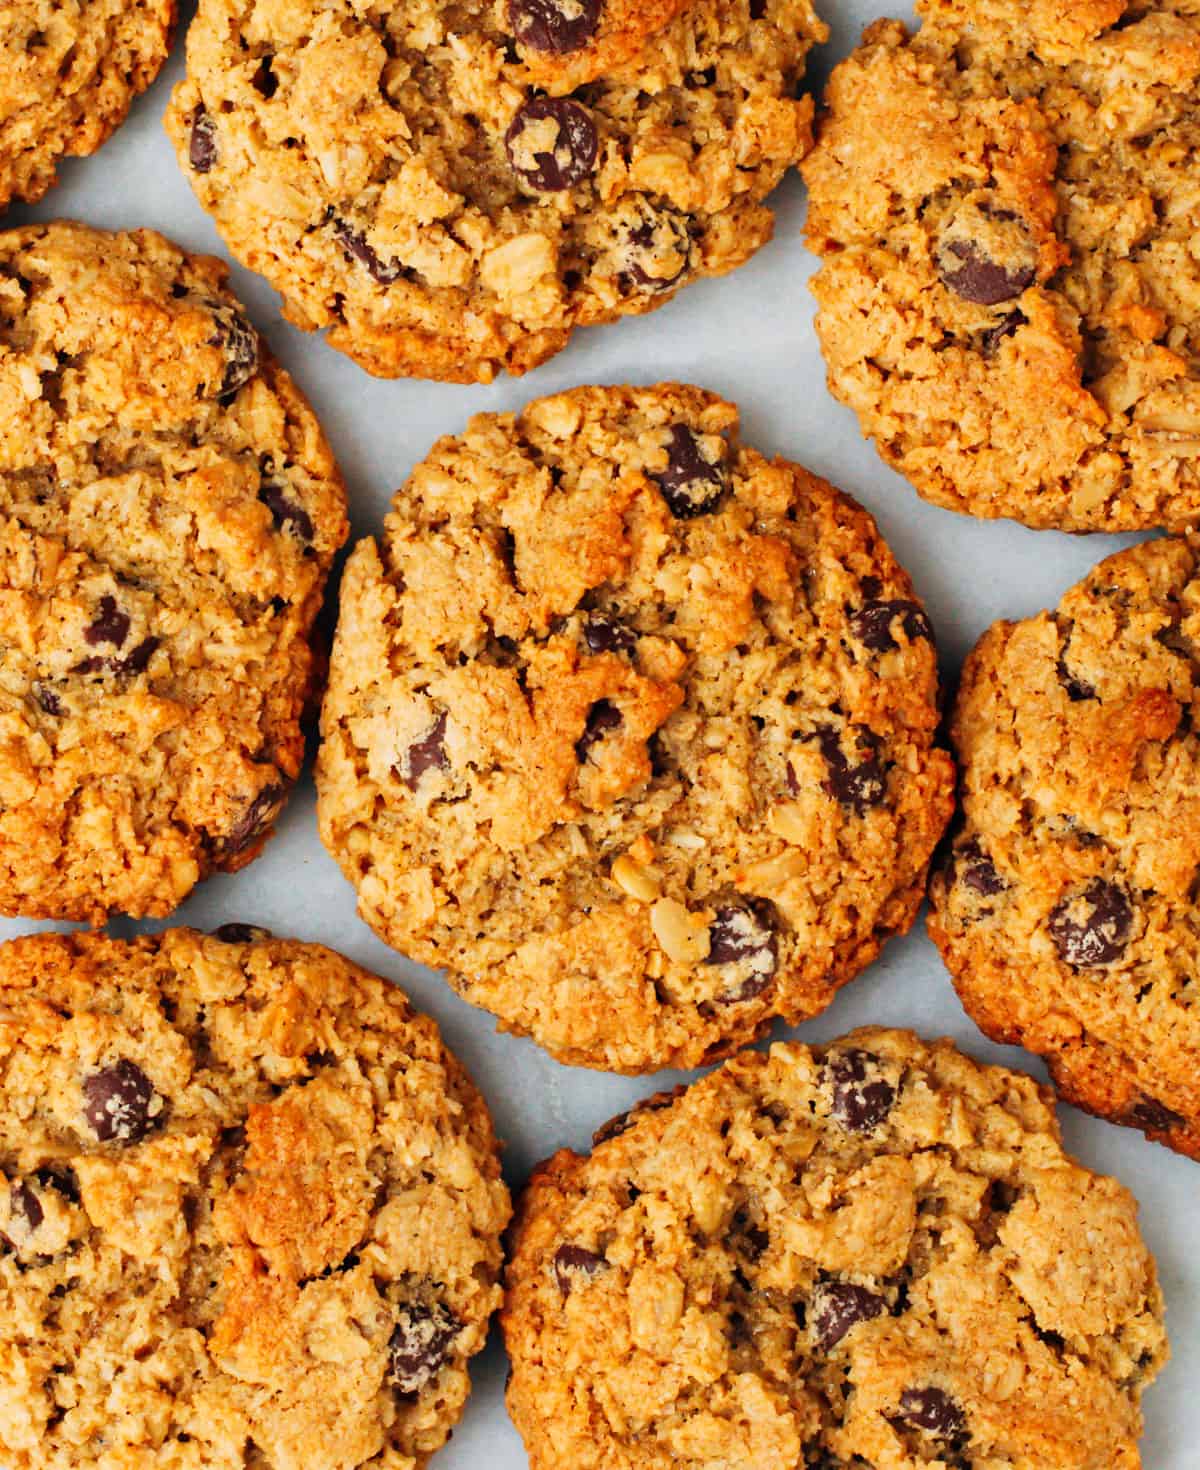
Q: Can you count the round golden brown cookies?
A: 8